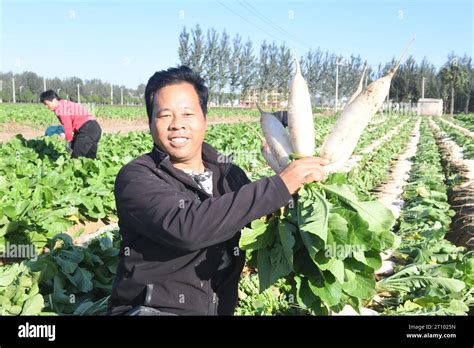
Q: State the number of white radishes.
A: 5